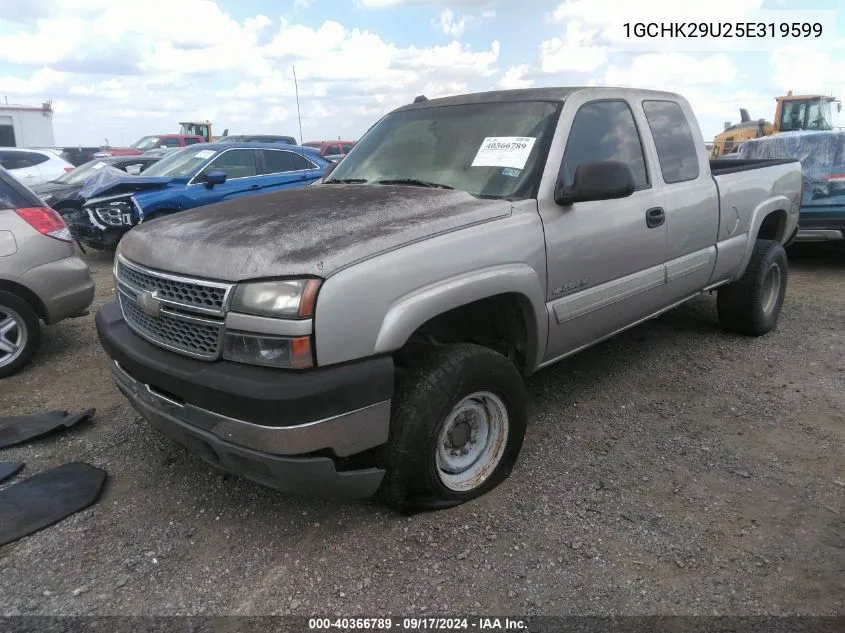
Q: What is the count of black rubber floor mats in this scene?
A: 3